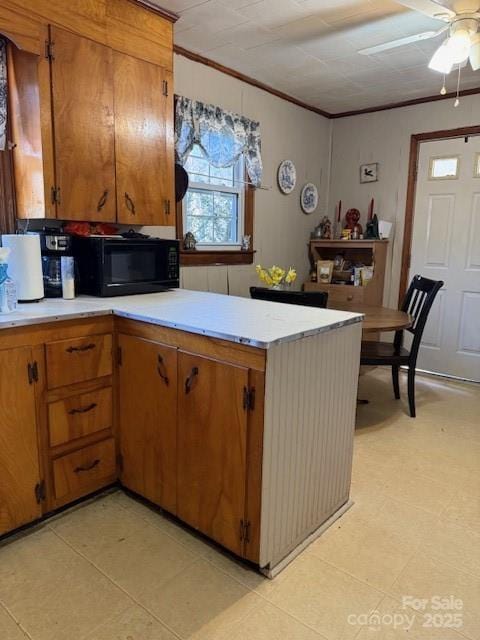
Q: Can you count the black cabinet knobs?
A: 7